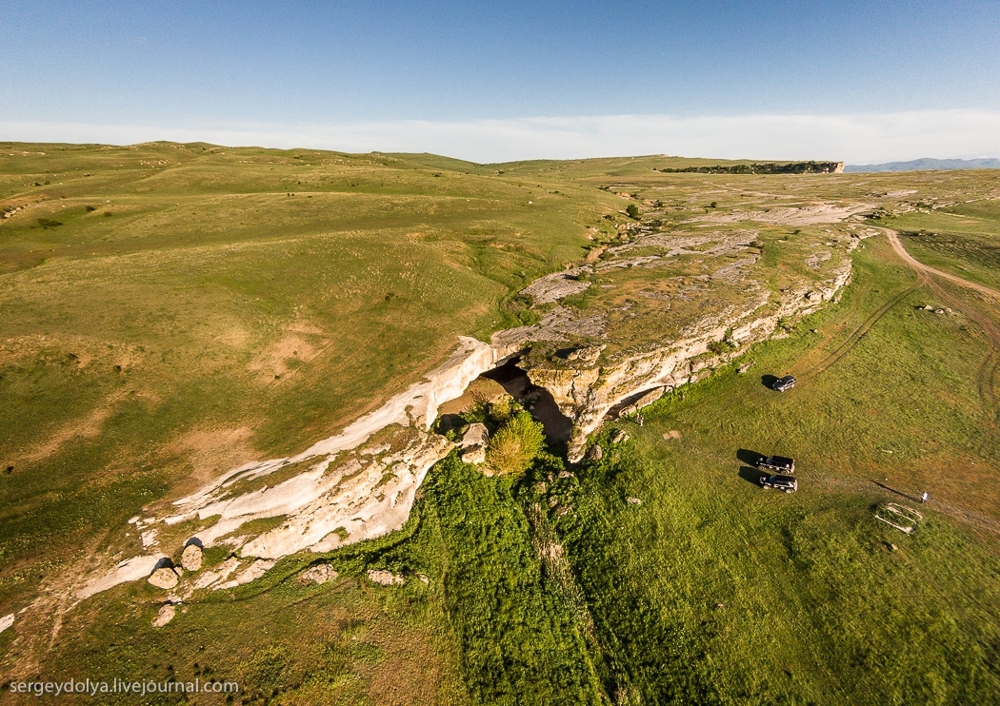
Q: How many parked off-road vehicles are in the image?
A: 3